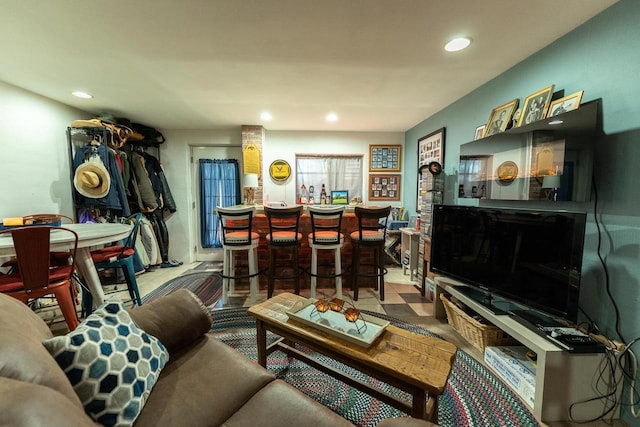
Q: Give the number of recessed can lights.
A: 4